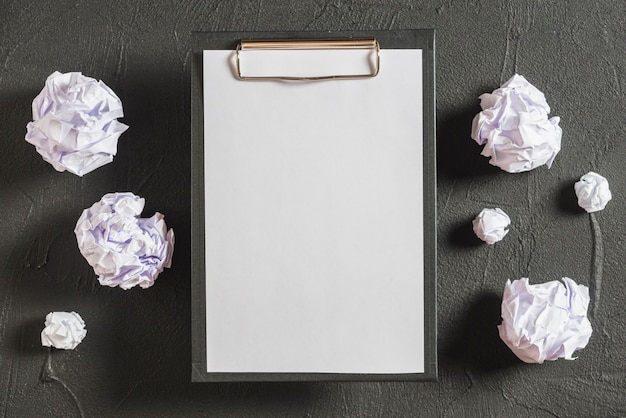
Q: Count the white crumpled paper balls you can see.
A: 7